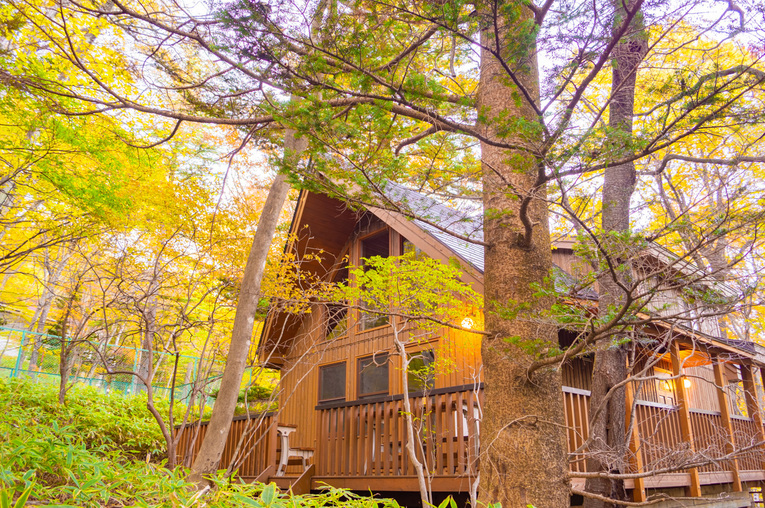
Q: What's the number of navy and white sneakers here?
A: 0